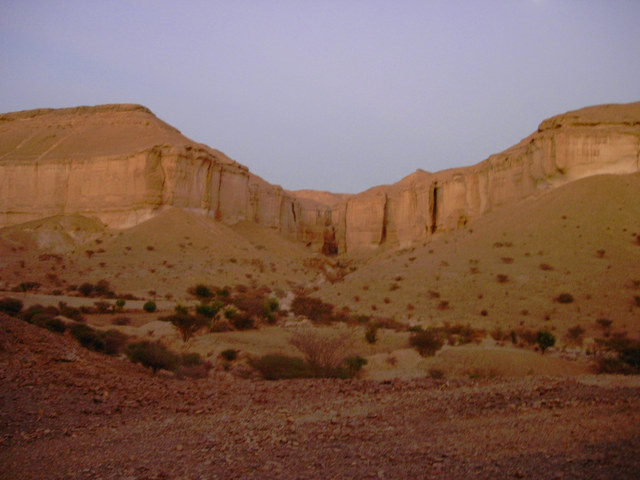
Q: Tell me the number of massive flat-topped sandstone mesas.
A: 2